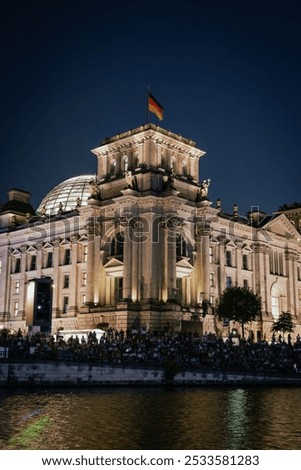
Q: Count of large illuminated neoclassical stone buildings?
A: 1